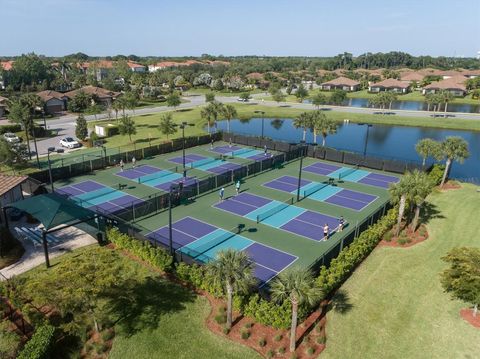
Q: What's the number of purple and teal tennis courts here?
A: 8